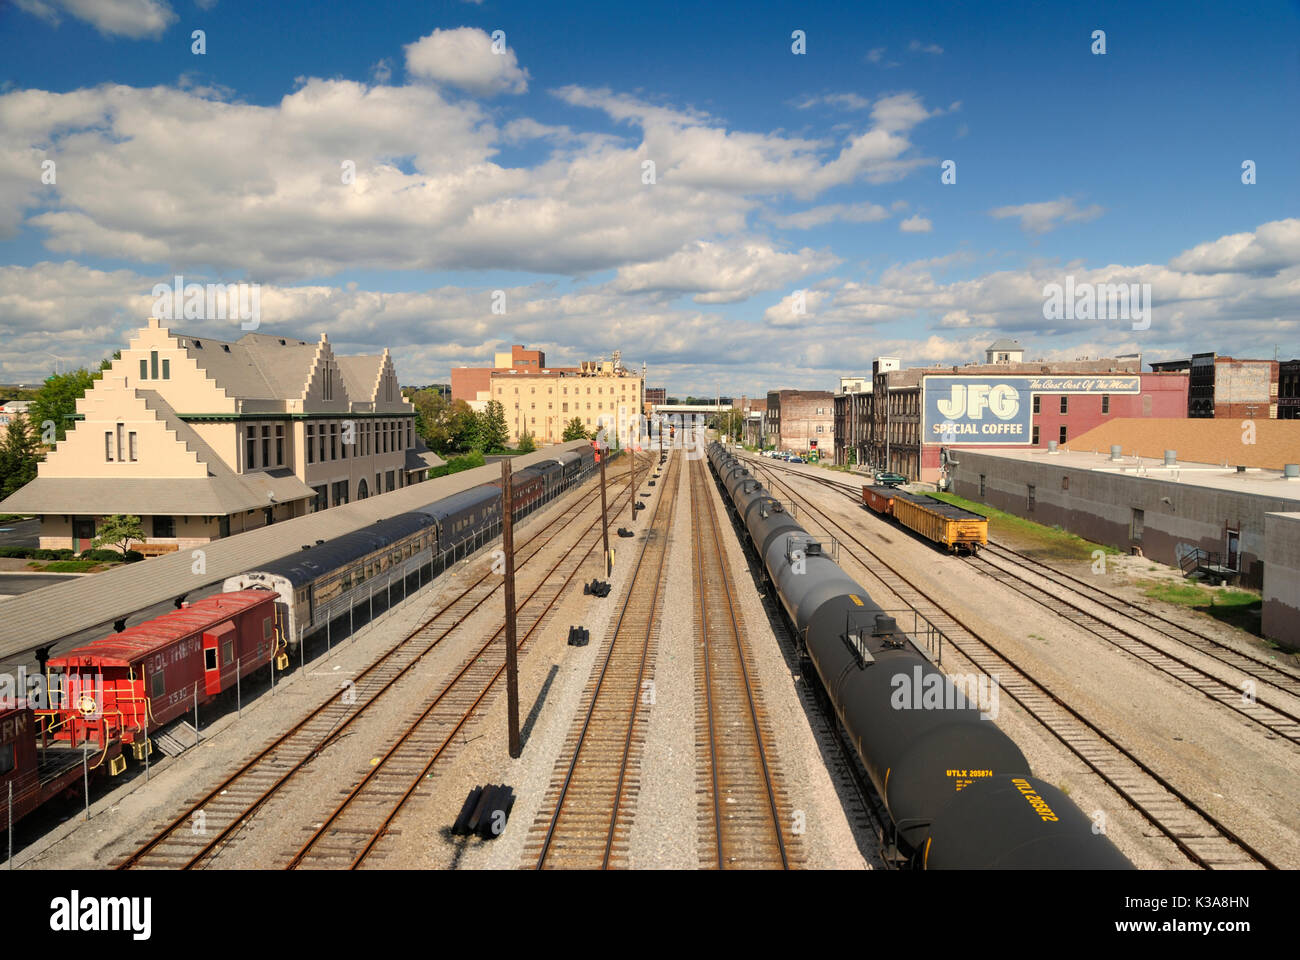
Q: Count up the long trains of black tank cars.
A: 1